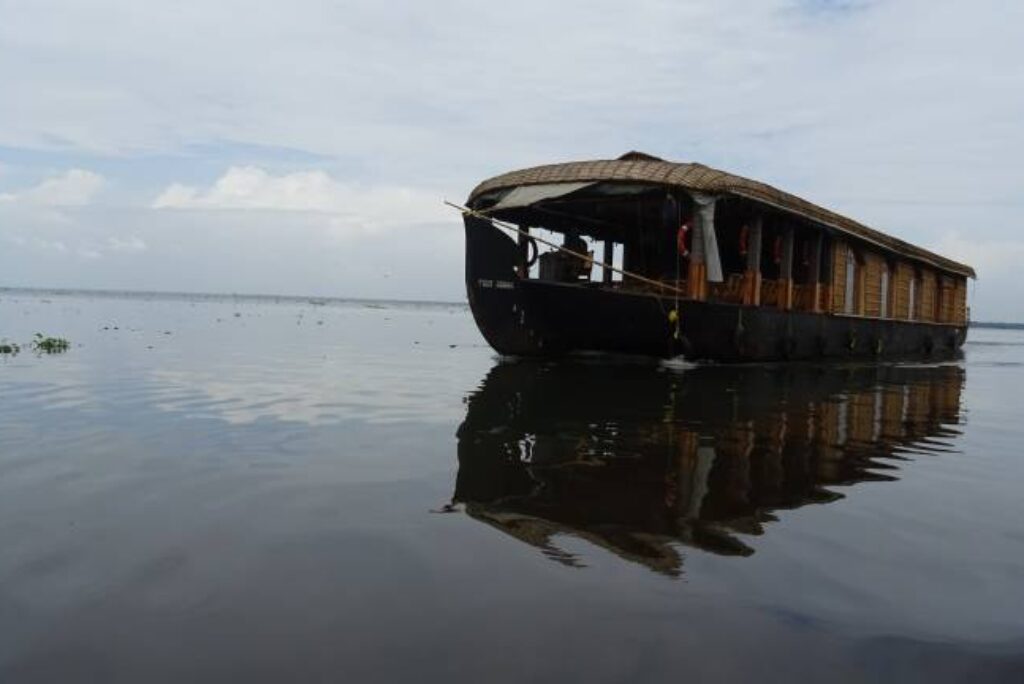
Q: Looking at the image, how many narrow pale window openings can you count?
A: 3